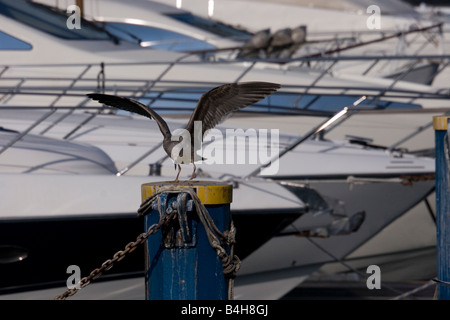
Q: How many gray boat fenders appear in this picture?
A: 3